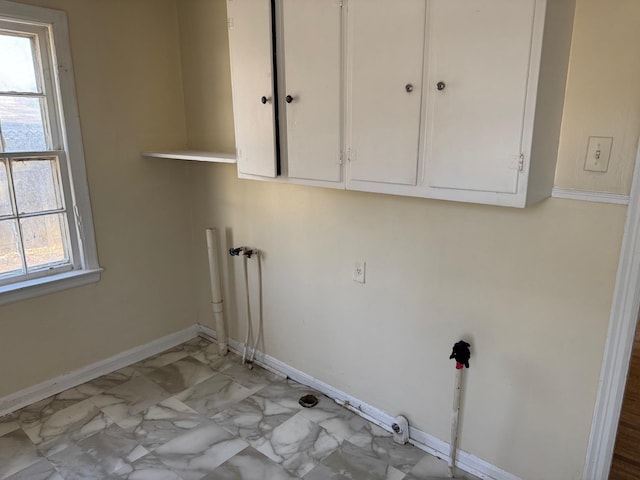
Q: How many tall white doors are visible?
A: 4